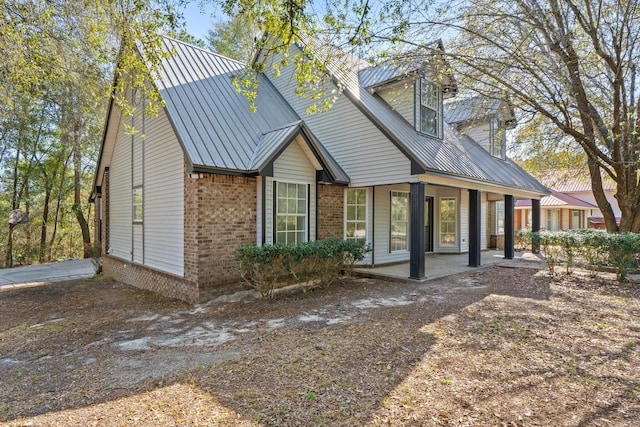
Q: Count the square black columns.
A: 4